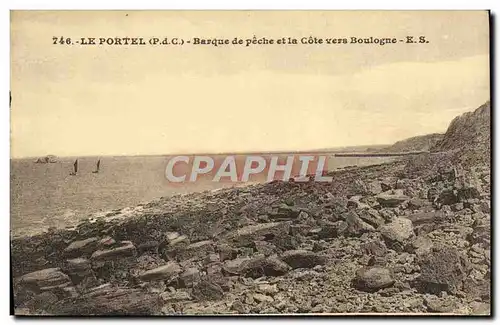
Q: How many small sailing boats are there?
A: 2